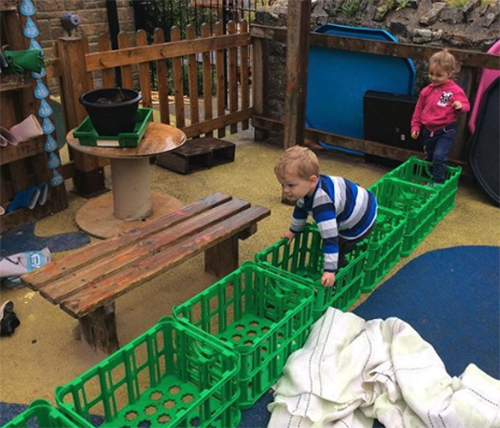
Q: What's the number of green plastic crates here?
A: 7